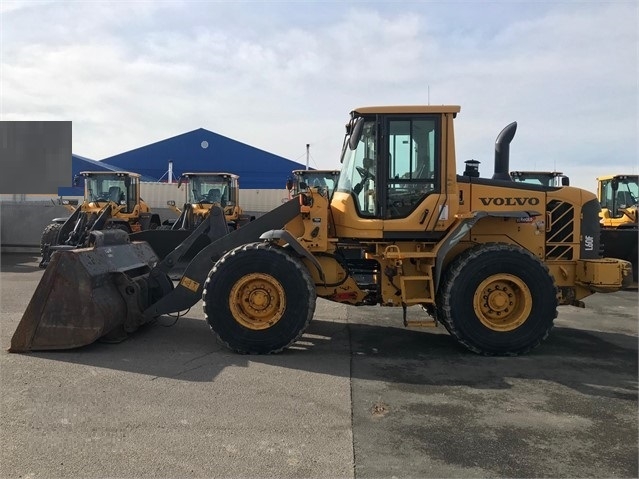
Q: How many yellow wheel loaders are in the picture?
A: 6